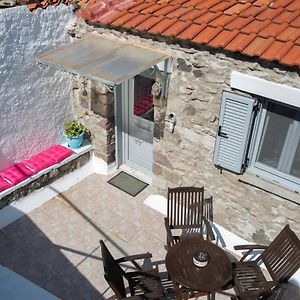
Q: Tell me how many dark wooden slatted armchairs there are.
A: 3